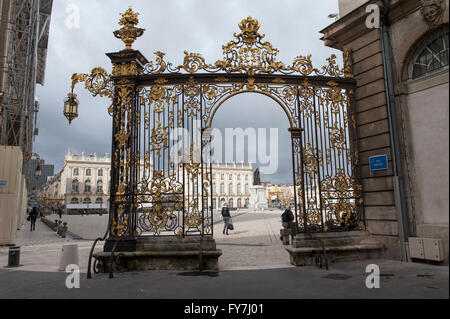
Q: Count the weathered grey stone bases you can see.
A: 2